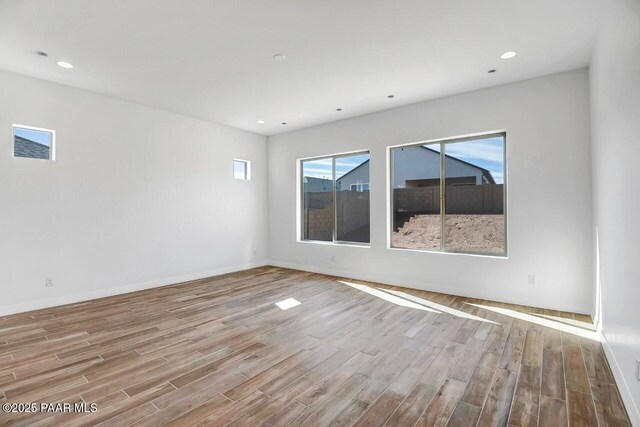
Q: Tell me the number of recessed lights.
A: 3